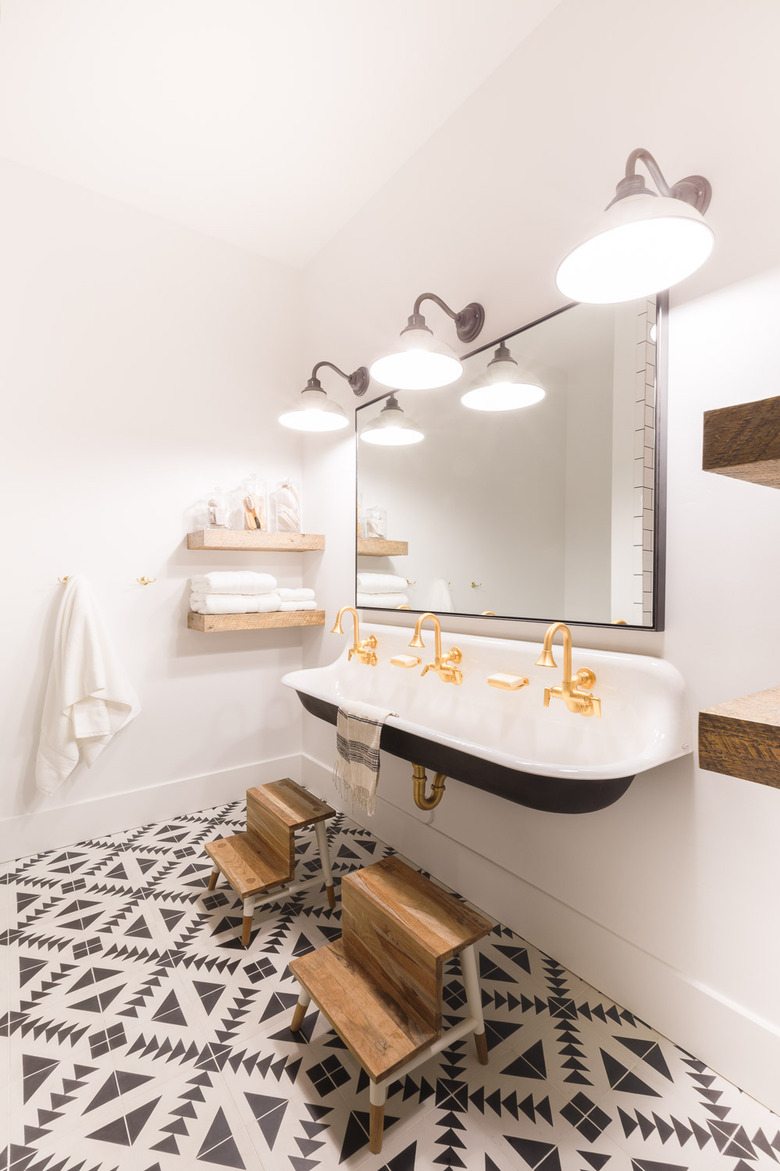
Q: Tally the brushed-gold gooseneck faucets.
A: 3